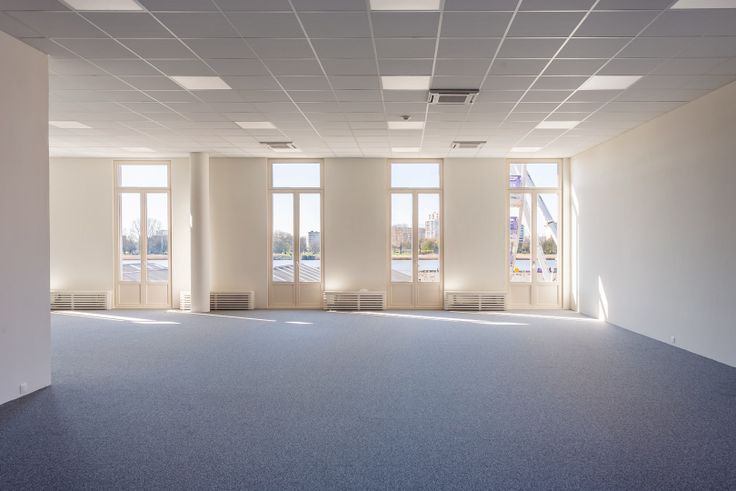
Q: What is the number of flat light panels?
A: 13